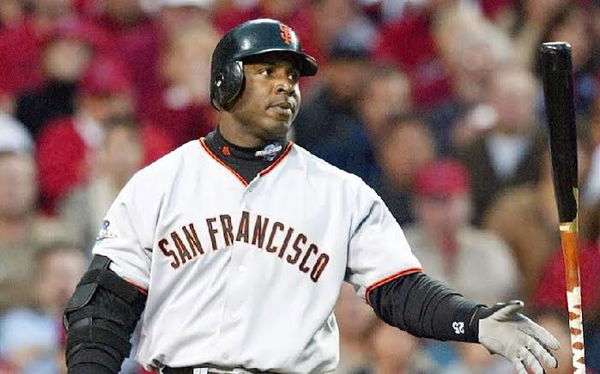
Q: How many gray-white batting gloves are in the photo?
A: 1